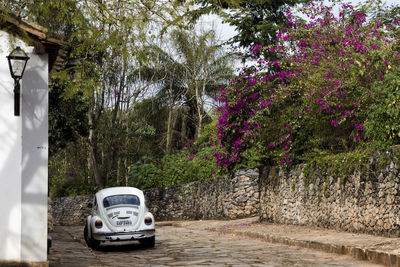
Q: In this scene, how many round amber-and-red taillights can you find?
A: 2